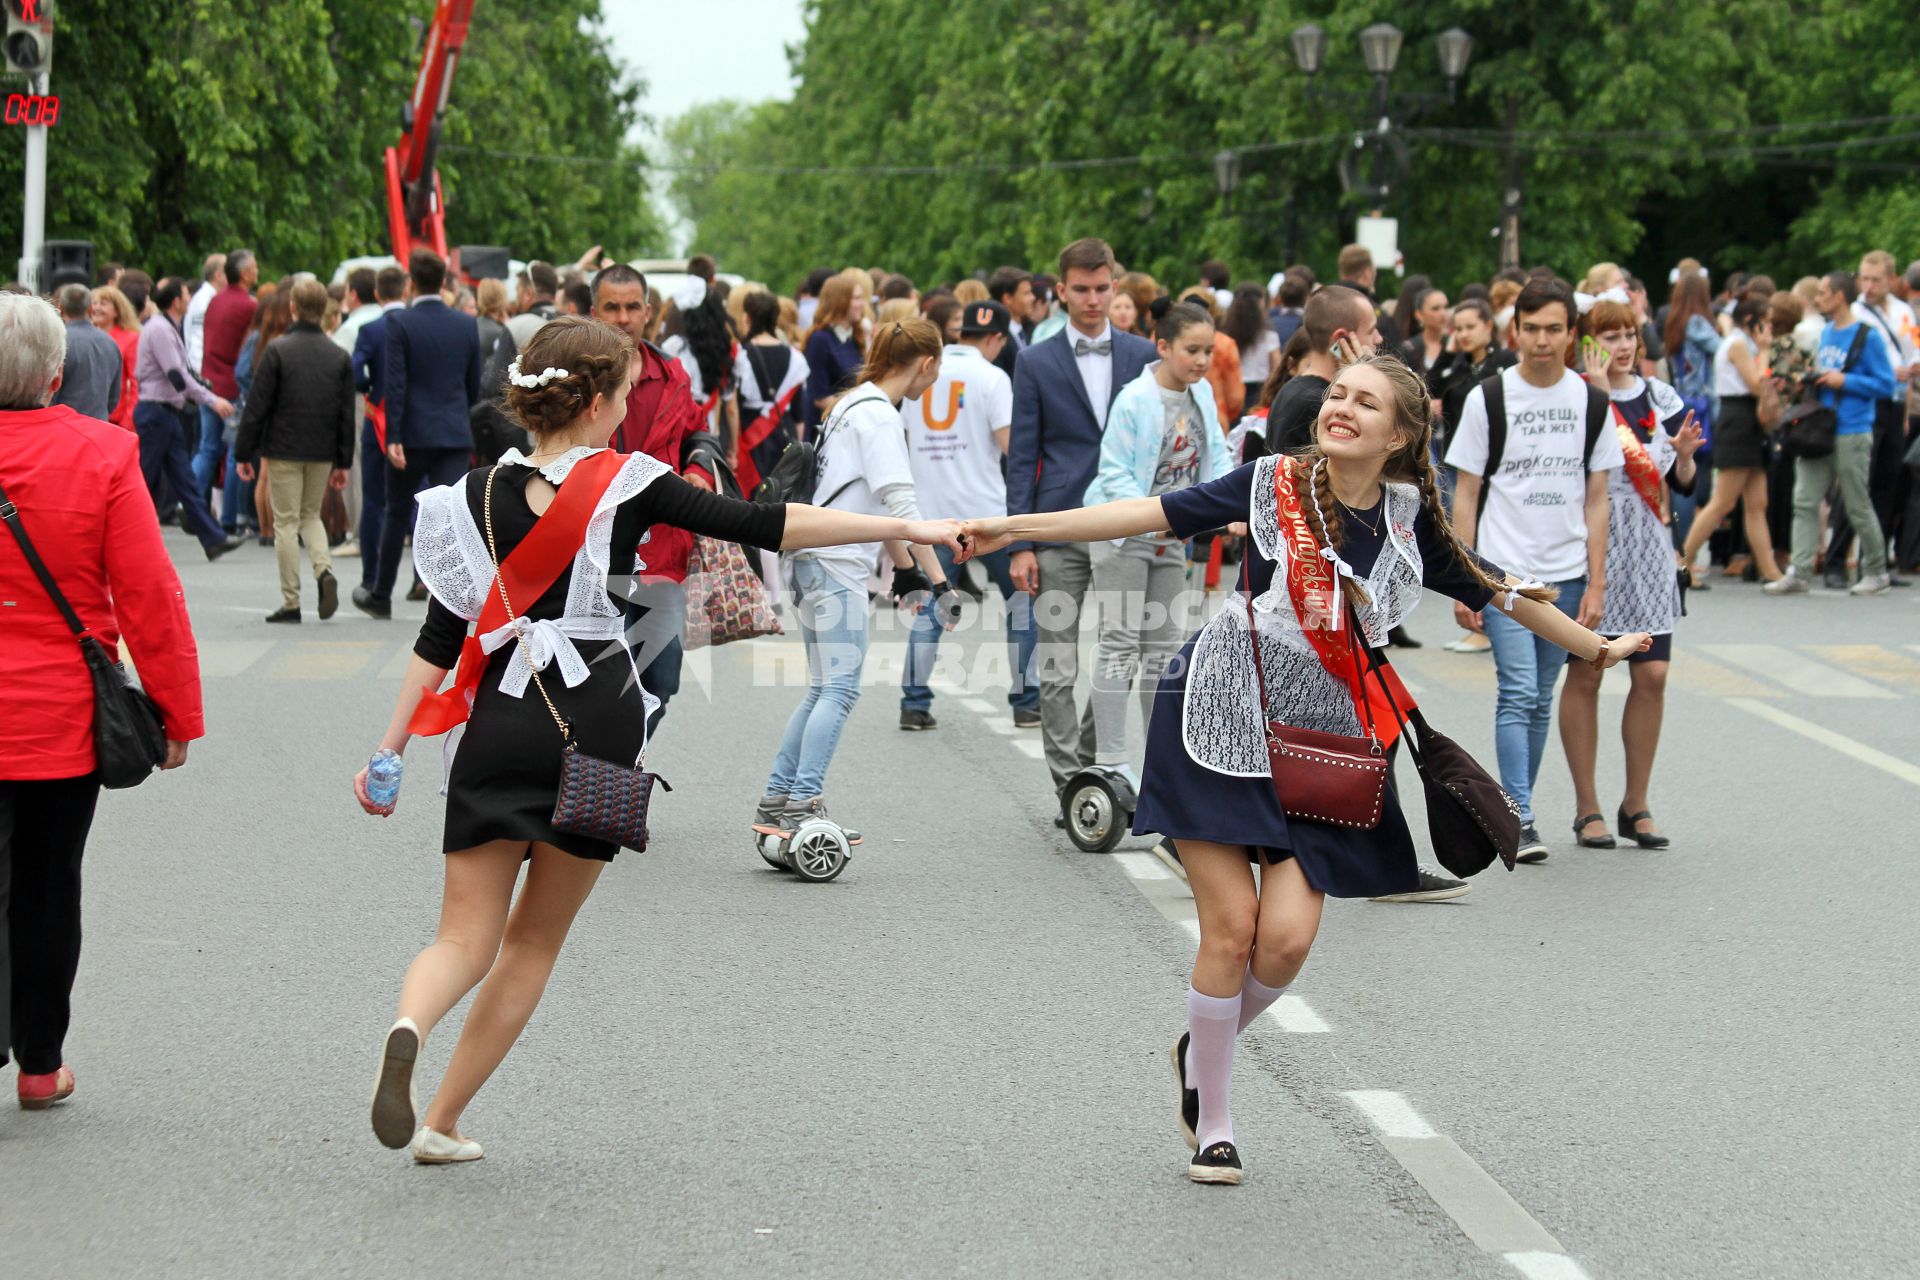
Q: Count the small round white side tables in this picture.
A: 0